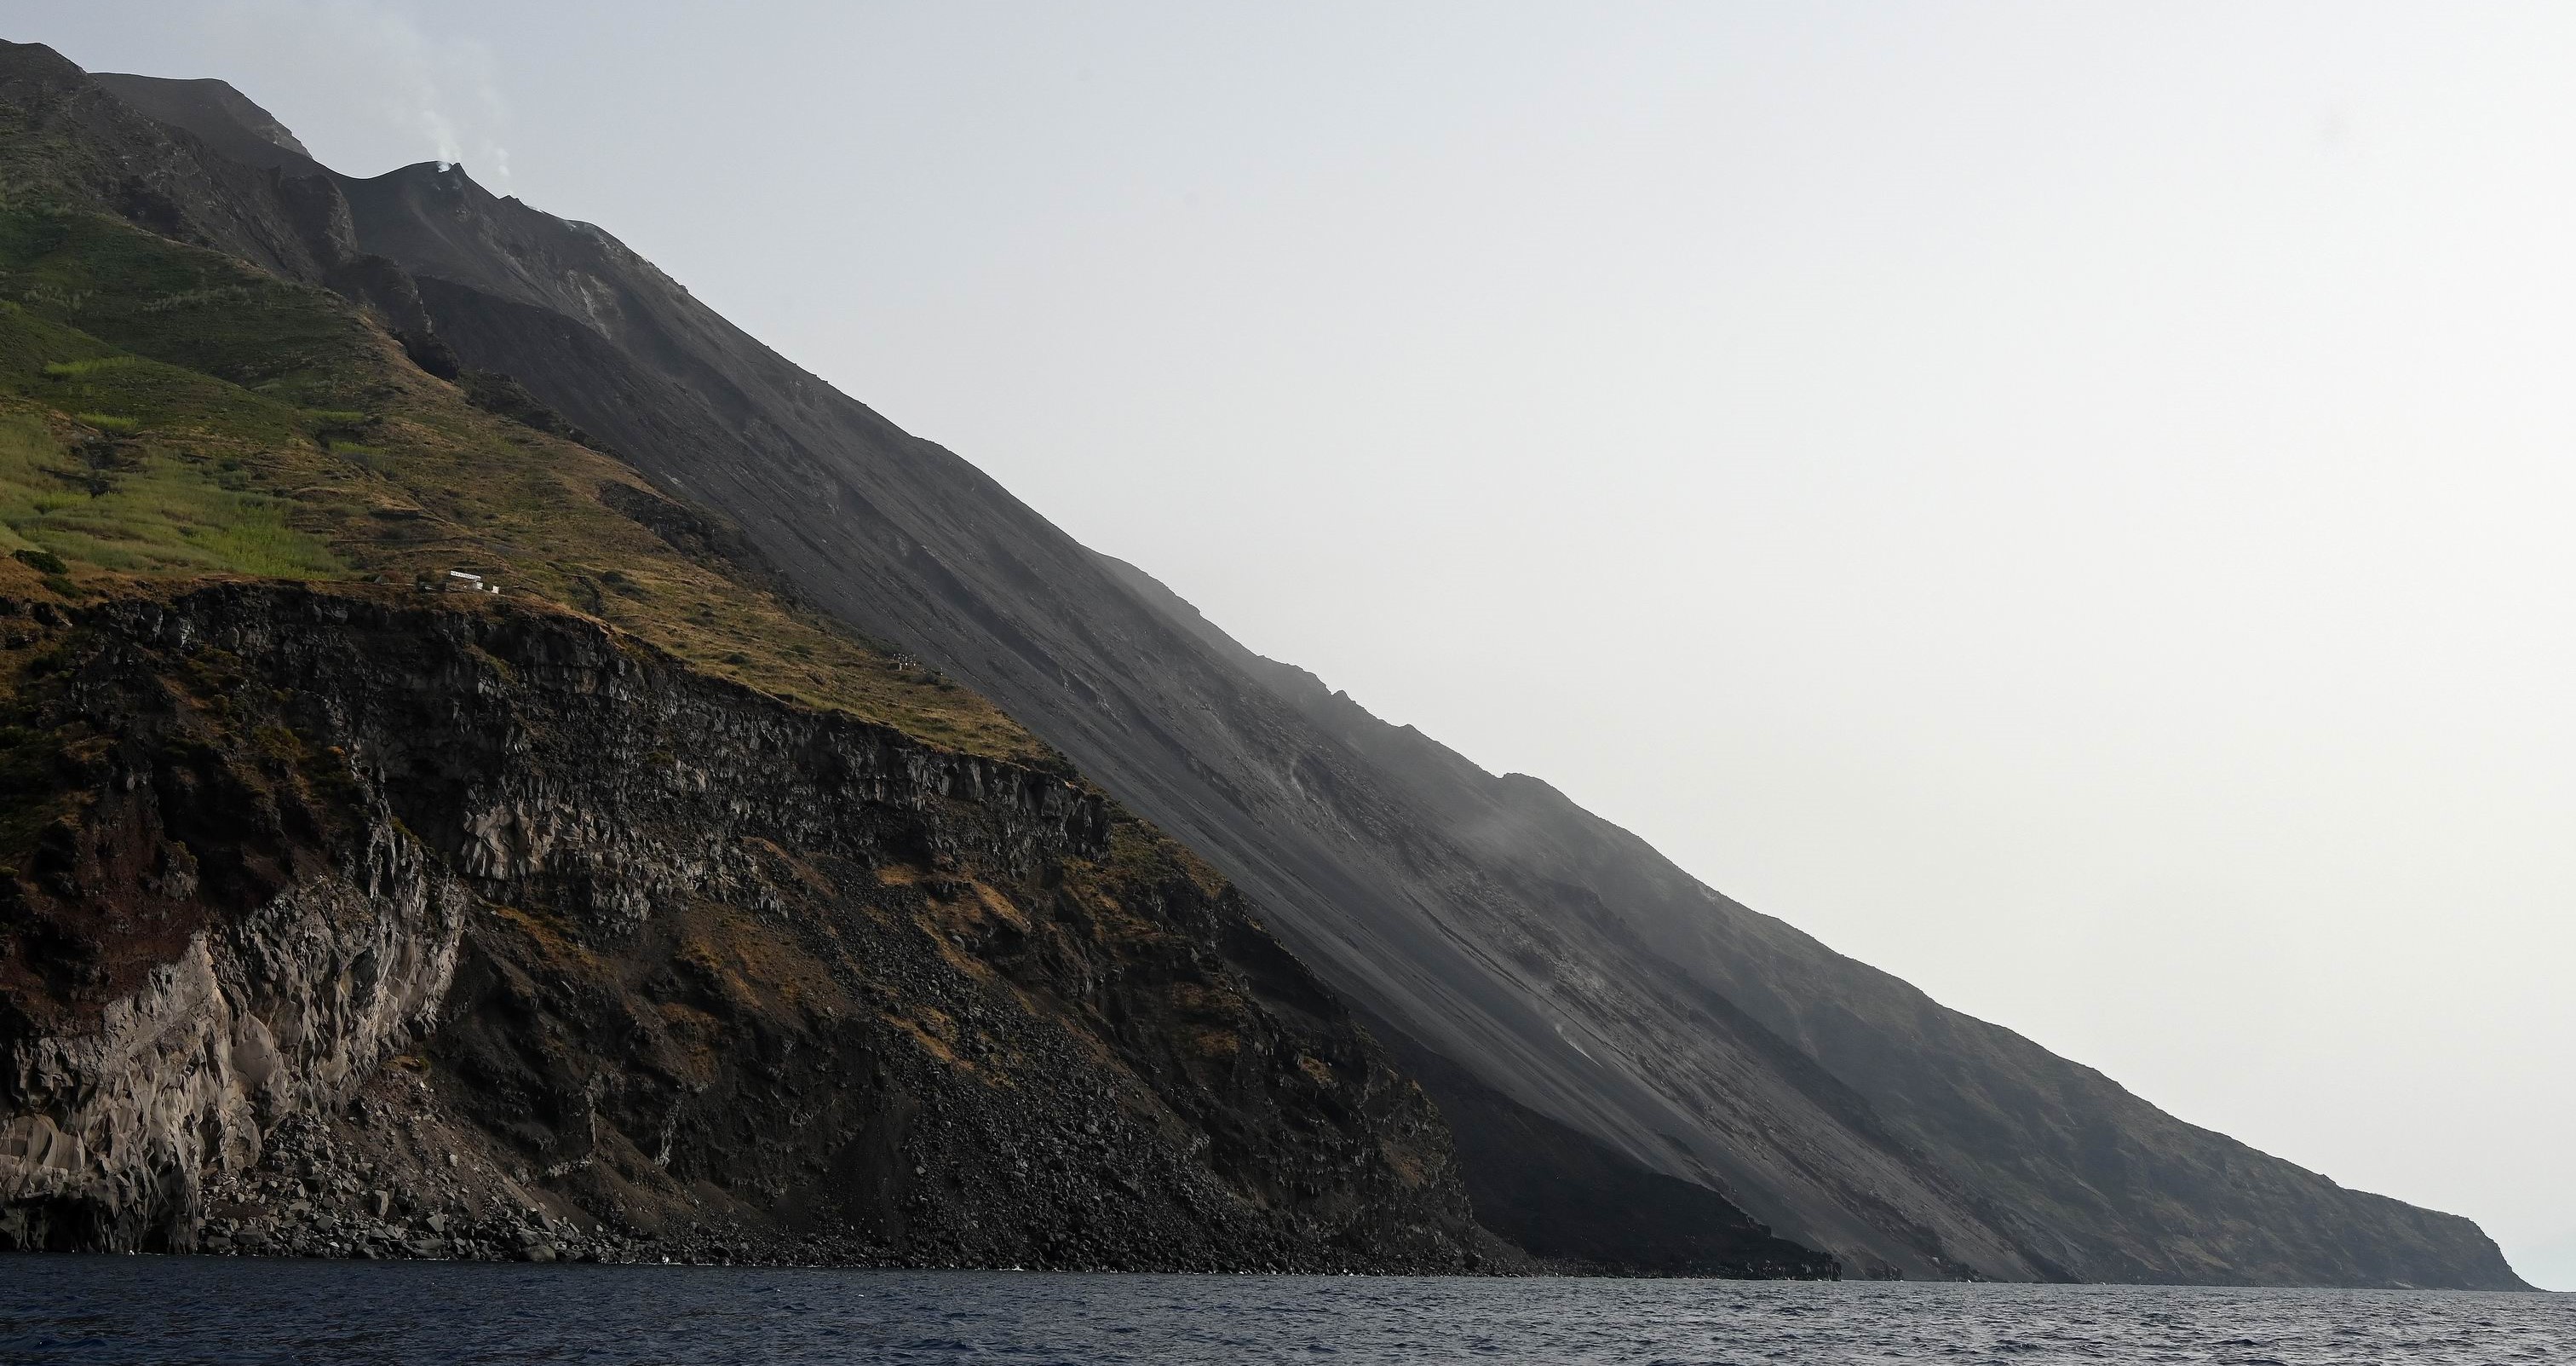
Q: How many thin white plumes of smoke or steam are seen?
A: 2